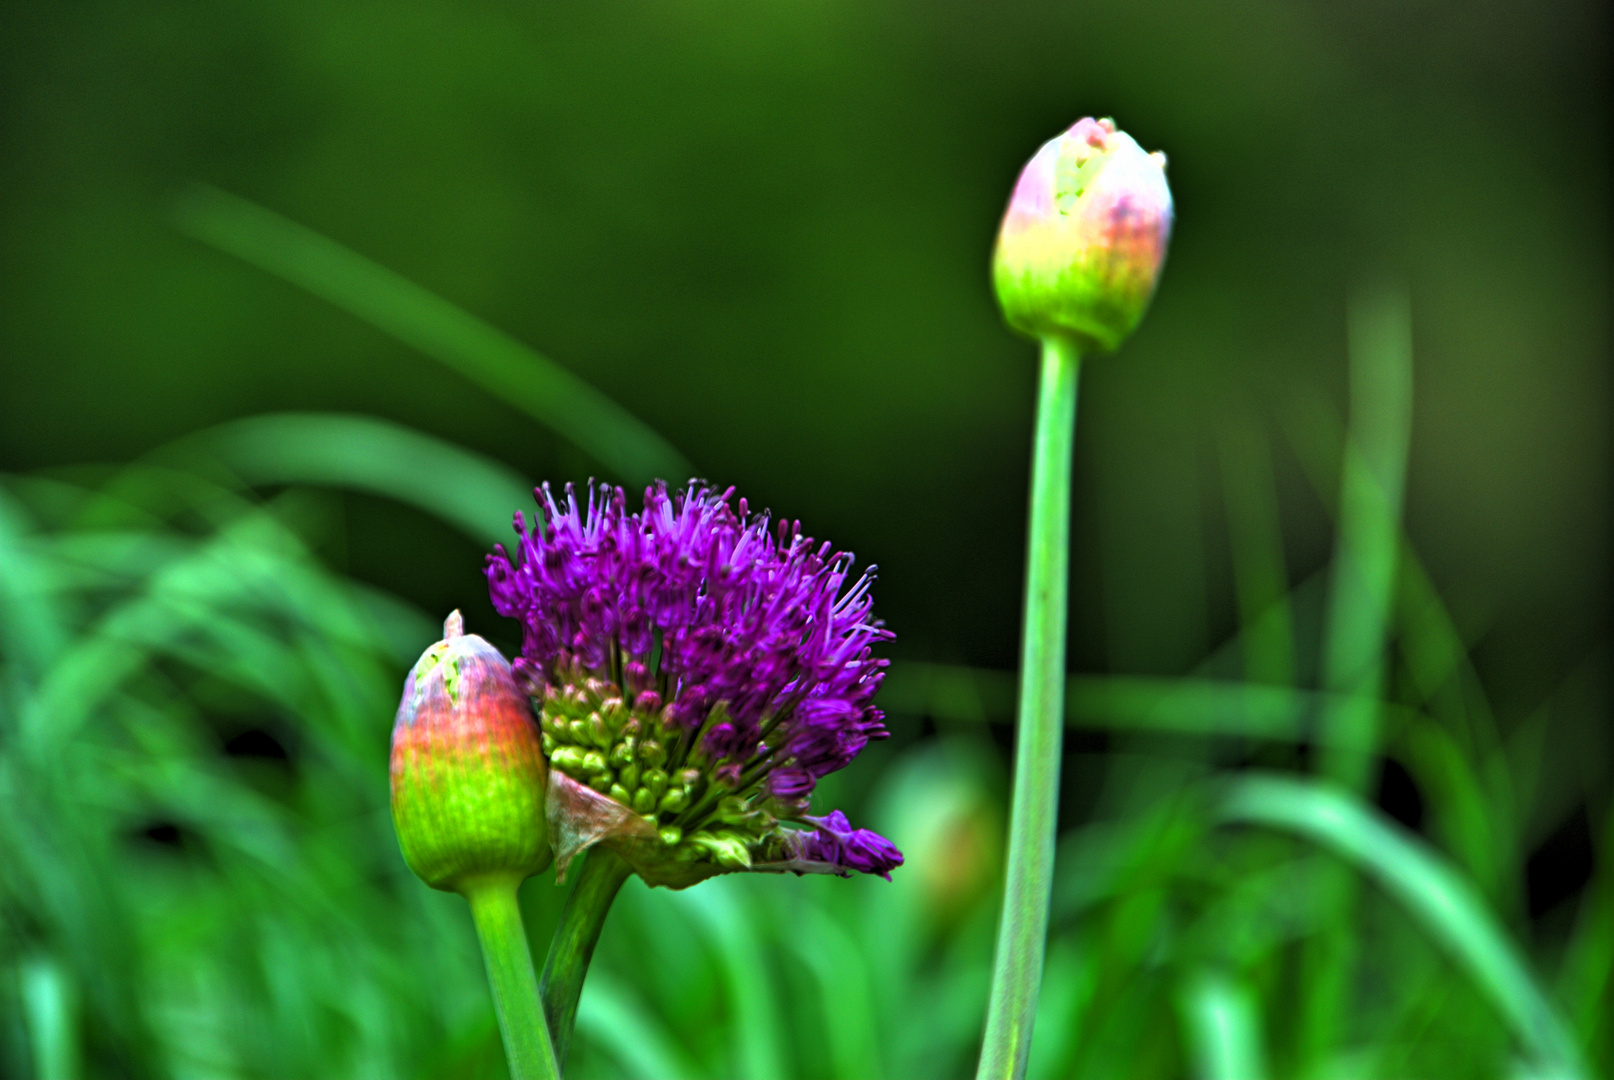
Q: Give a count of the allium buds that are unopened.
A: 2